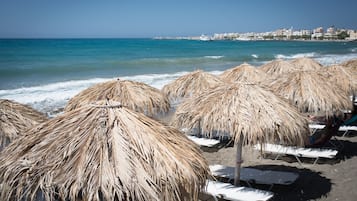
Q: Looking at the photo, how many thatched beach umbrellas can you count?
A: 11